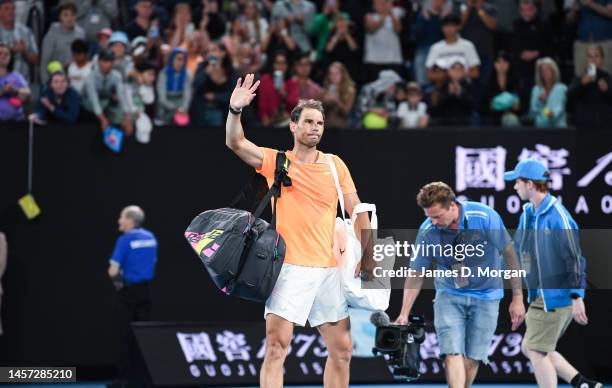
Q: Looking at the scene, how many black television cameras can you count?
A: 1